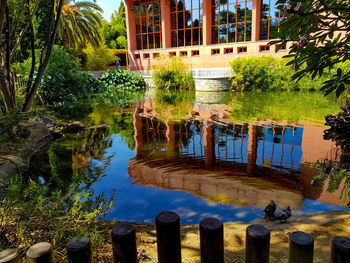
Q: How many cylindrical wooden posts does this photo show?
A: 9